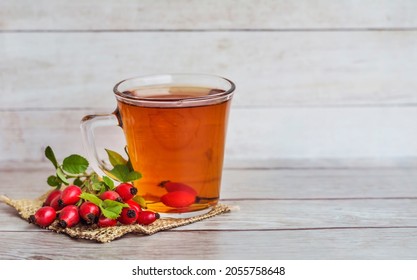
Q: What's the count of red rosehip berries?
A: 14